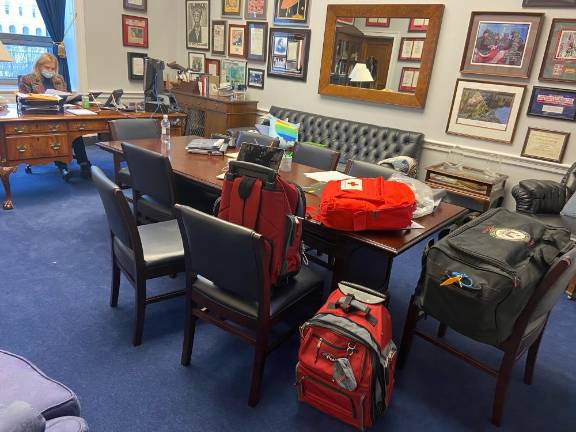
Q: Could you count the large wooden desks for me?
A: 1